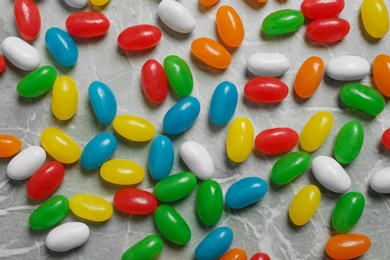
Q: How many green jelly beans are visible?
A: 12